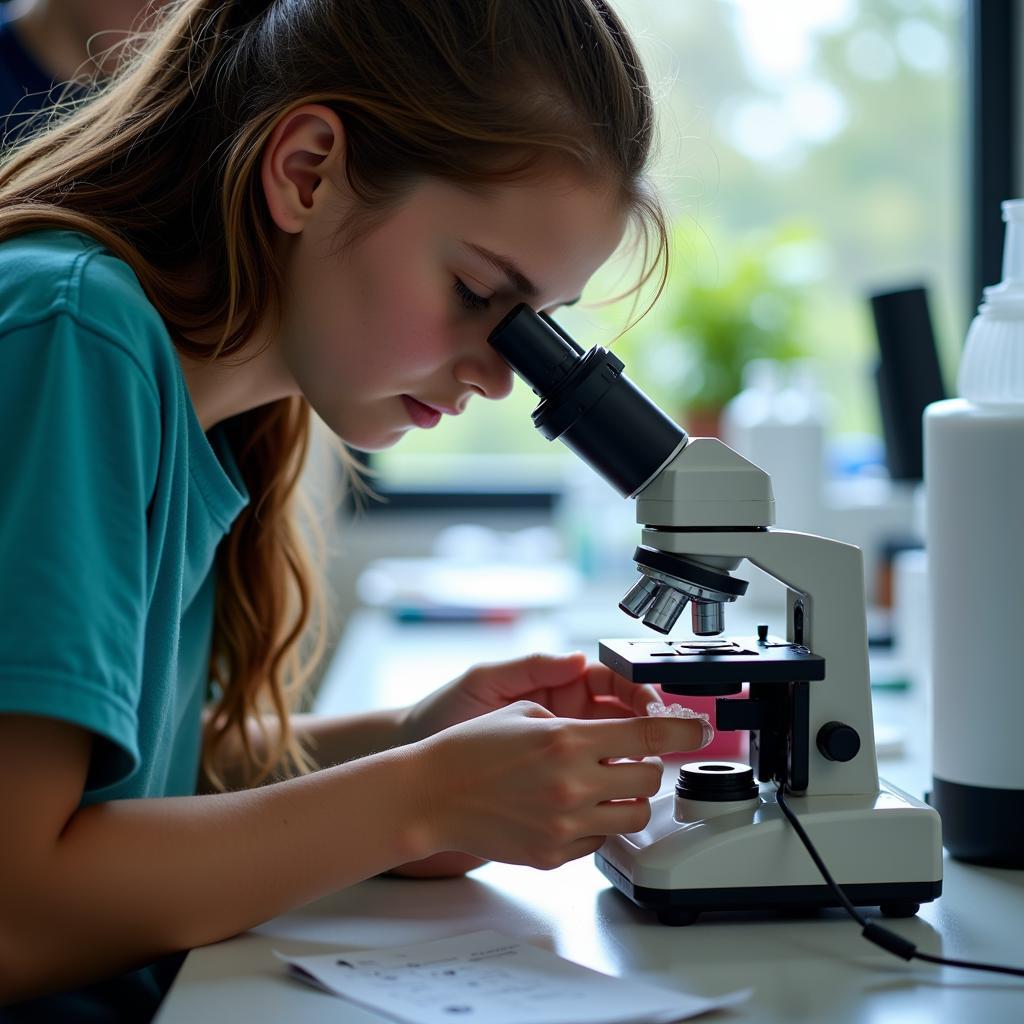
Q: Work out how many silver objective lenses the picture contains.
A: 3